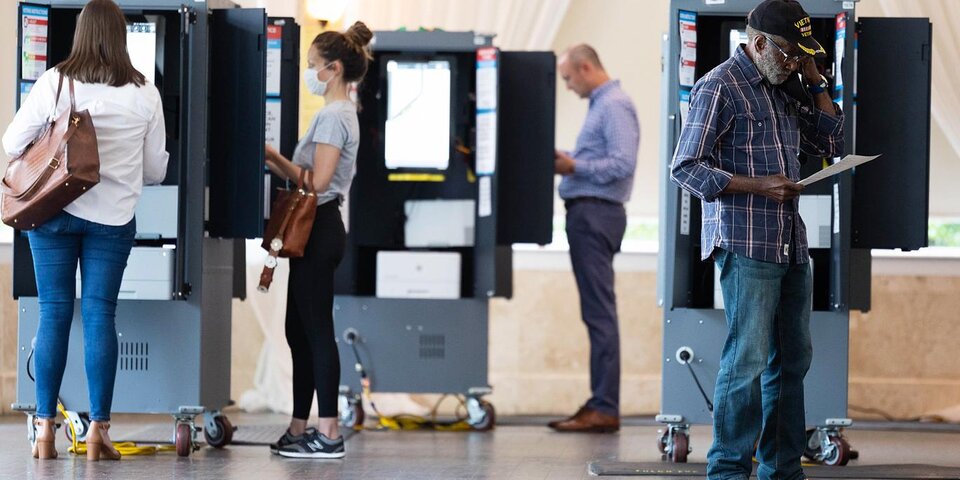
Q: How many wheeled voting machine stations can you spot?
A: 3